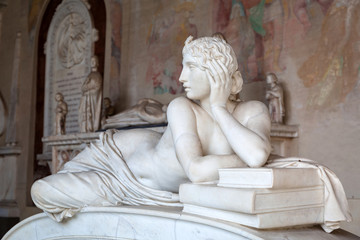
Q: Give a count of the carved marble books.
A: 3